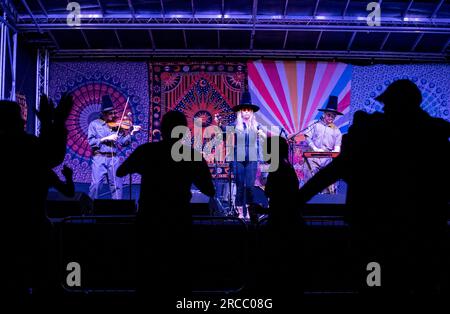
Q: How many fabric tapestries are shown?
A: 4